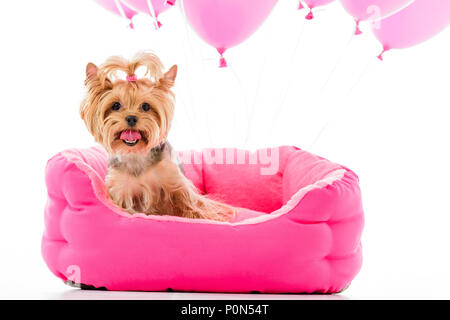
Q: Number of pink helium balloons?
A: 6